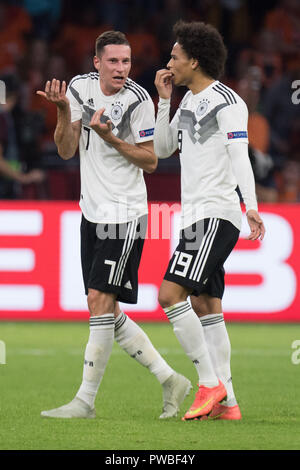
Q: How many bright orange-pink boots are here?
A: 2